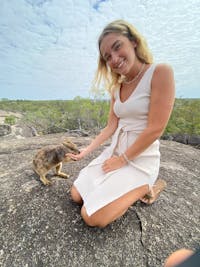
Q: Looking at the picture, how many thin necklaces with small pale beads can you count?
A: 1